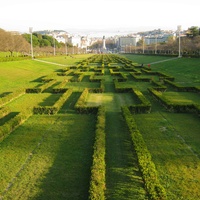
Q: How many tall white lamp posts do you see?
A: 2